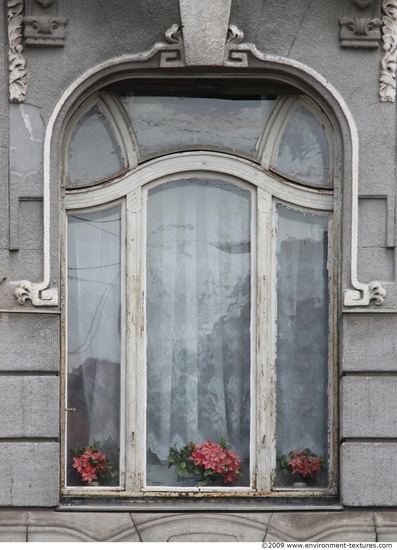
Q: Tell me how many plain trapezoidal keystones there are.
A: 1